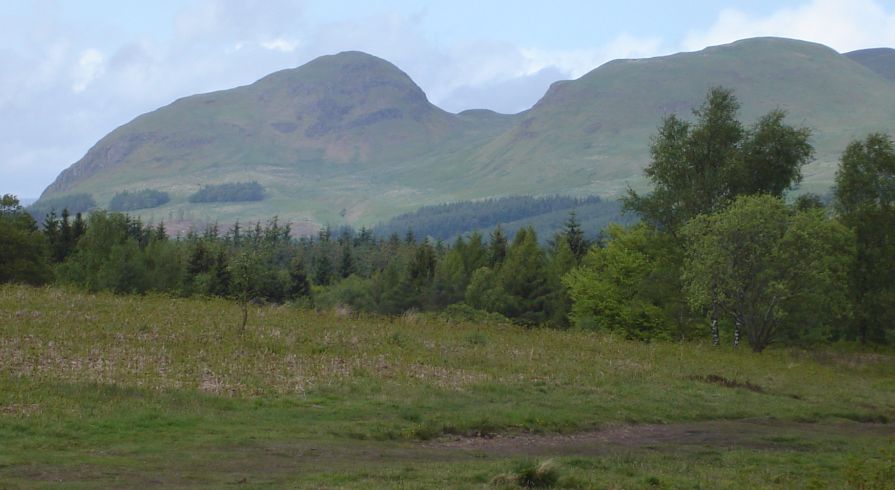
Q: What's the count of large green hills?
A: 2